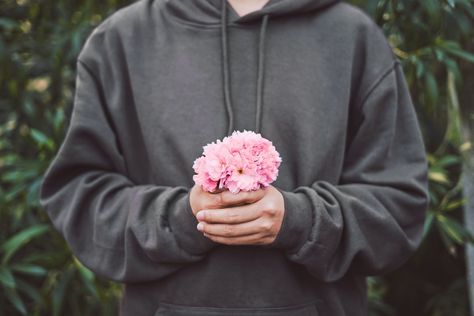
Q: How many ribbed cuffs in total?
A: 2